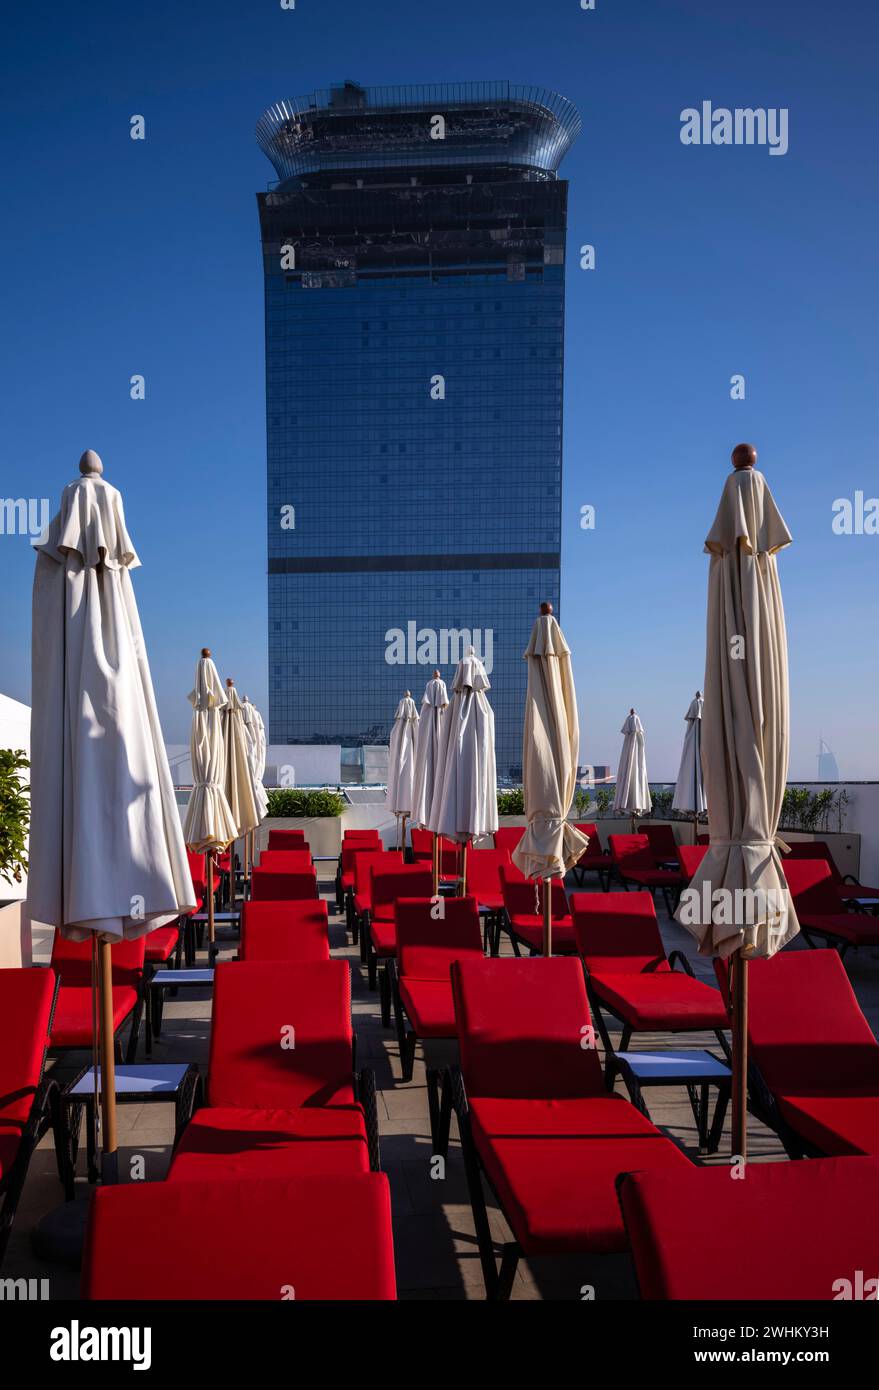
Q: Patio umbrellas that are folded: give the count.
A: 12